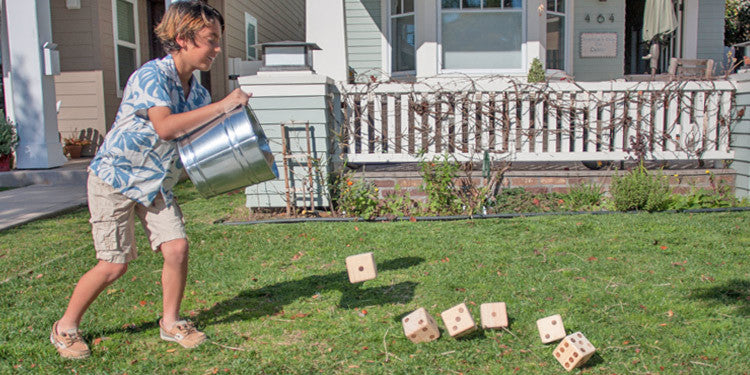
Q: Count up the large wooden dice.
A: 6